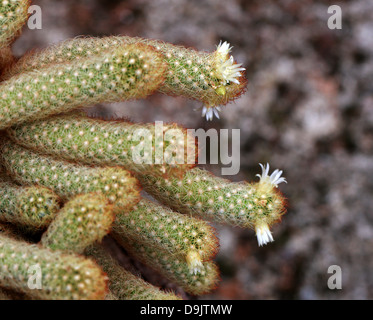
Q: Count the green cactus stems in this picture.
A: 12